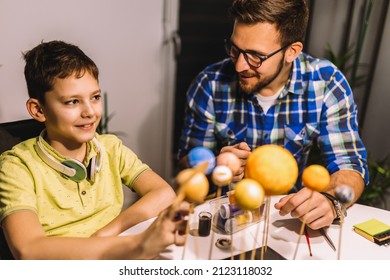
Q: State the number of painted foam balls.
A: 8